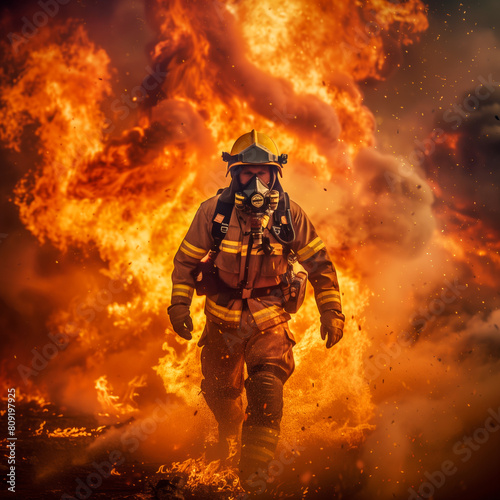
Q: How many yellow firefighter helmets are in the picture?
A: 1